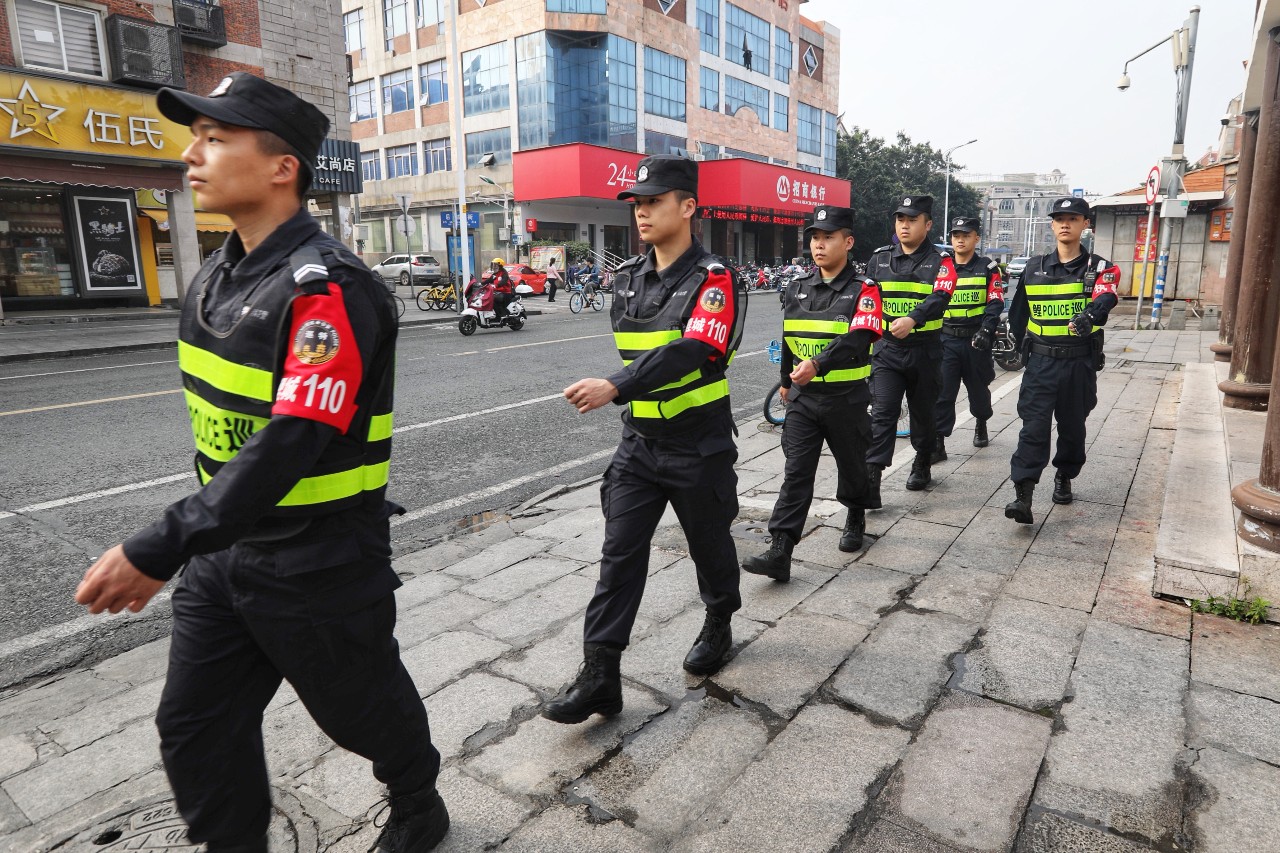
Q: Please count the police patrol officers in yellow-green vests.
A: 6